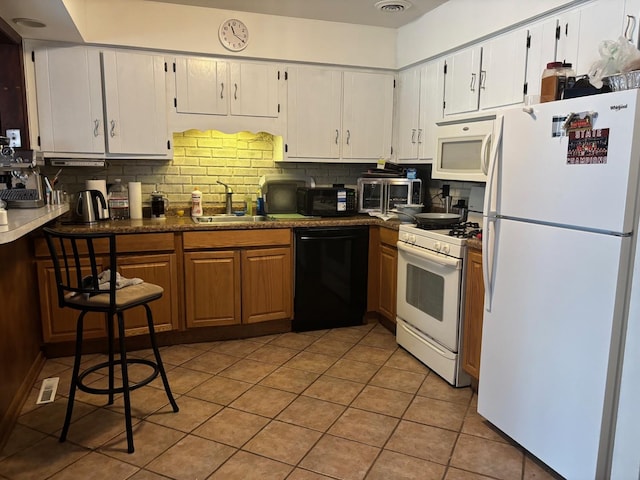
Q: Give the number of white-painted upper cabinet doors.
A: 12